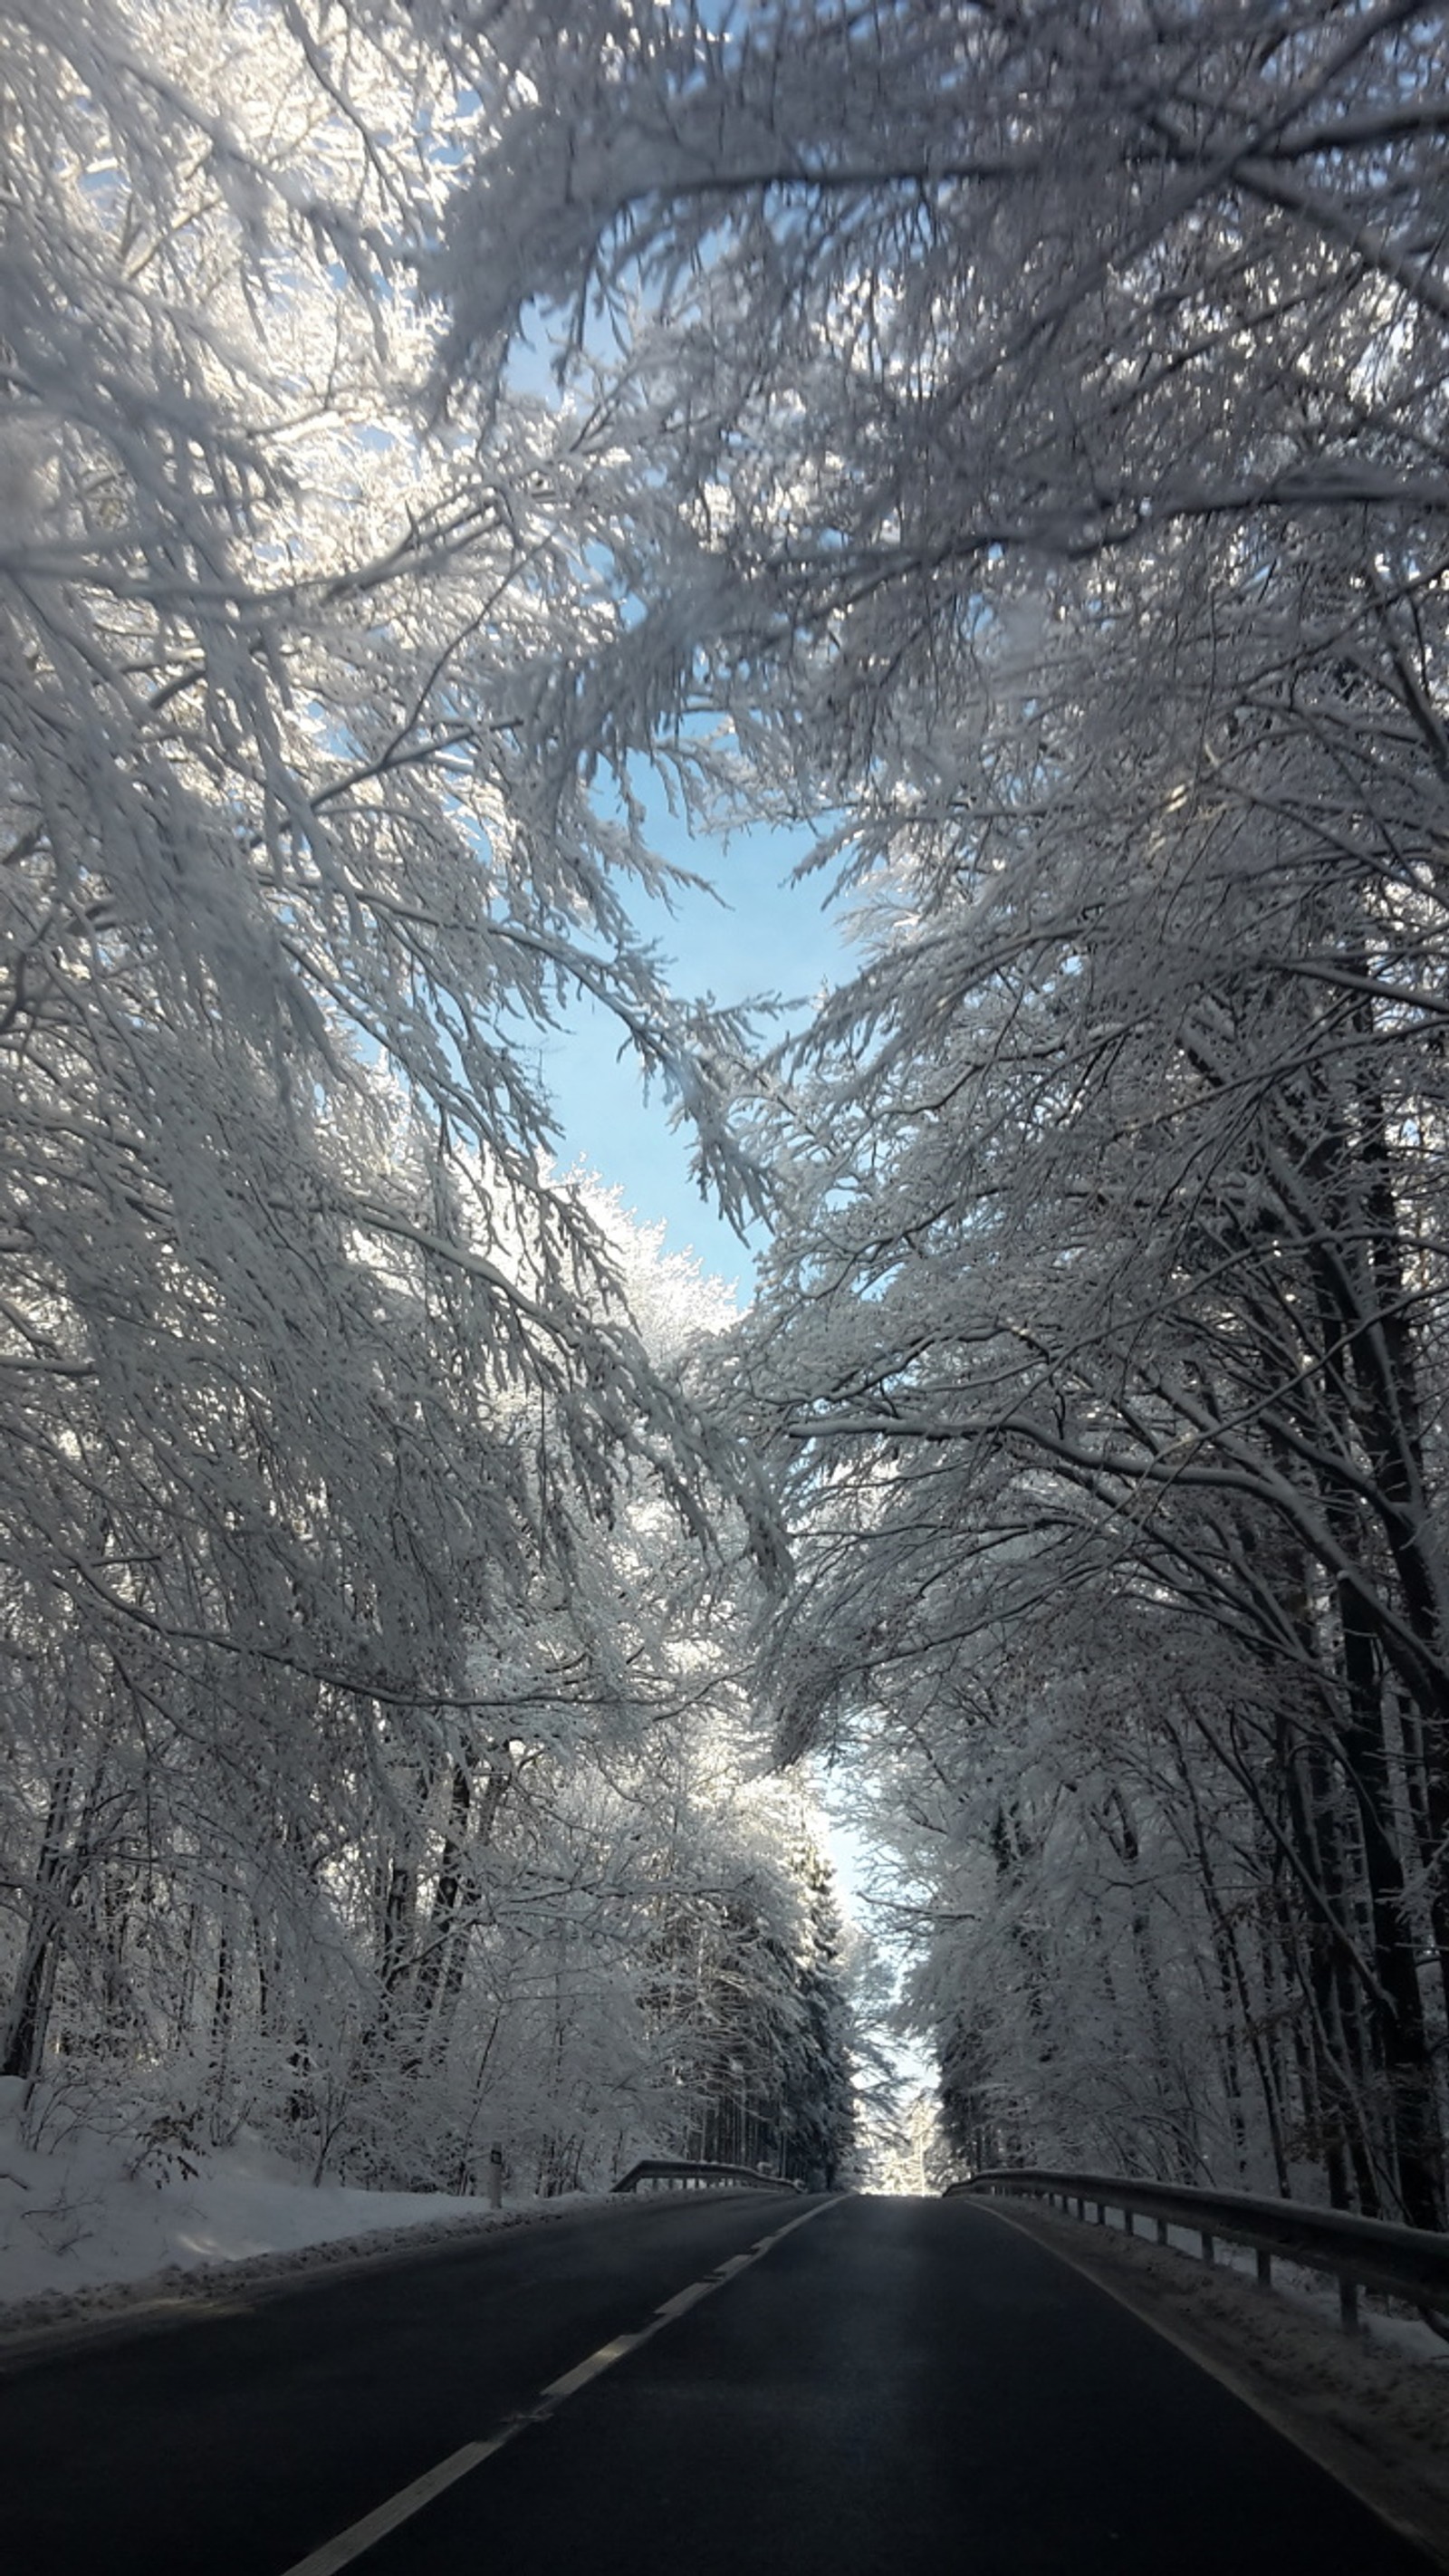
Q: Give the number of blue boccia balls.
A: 0